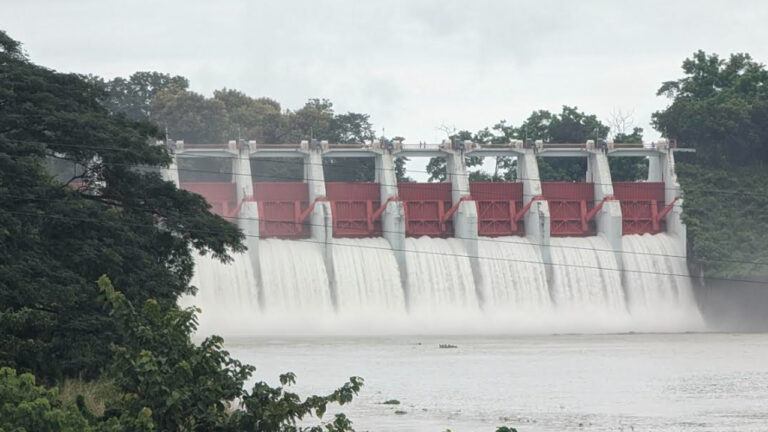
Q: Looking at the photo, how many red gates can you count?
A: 7